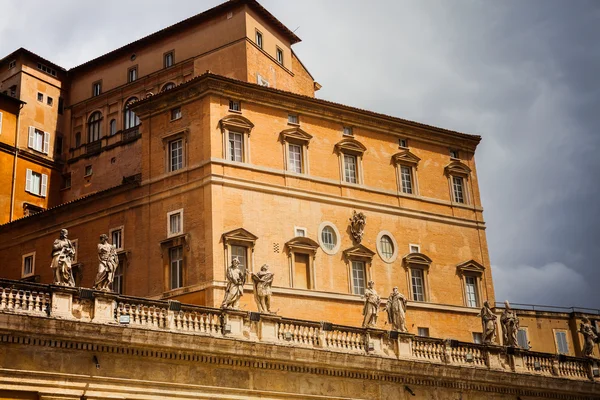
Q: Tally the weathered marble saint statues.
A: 9